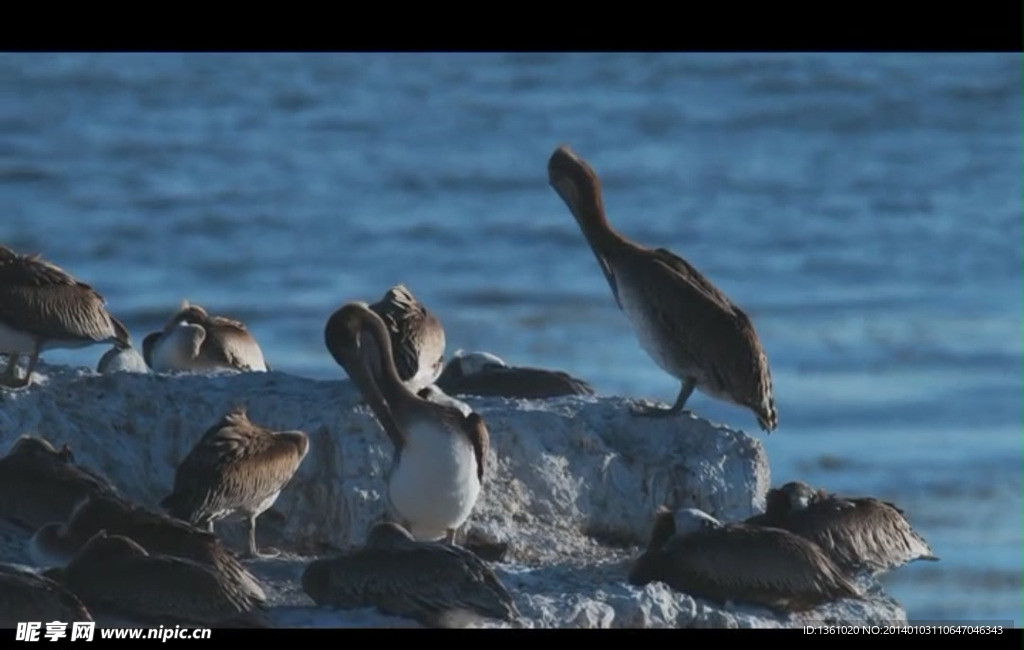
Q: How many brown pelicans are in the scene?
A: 14